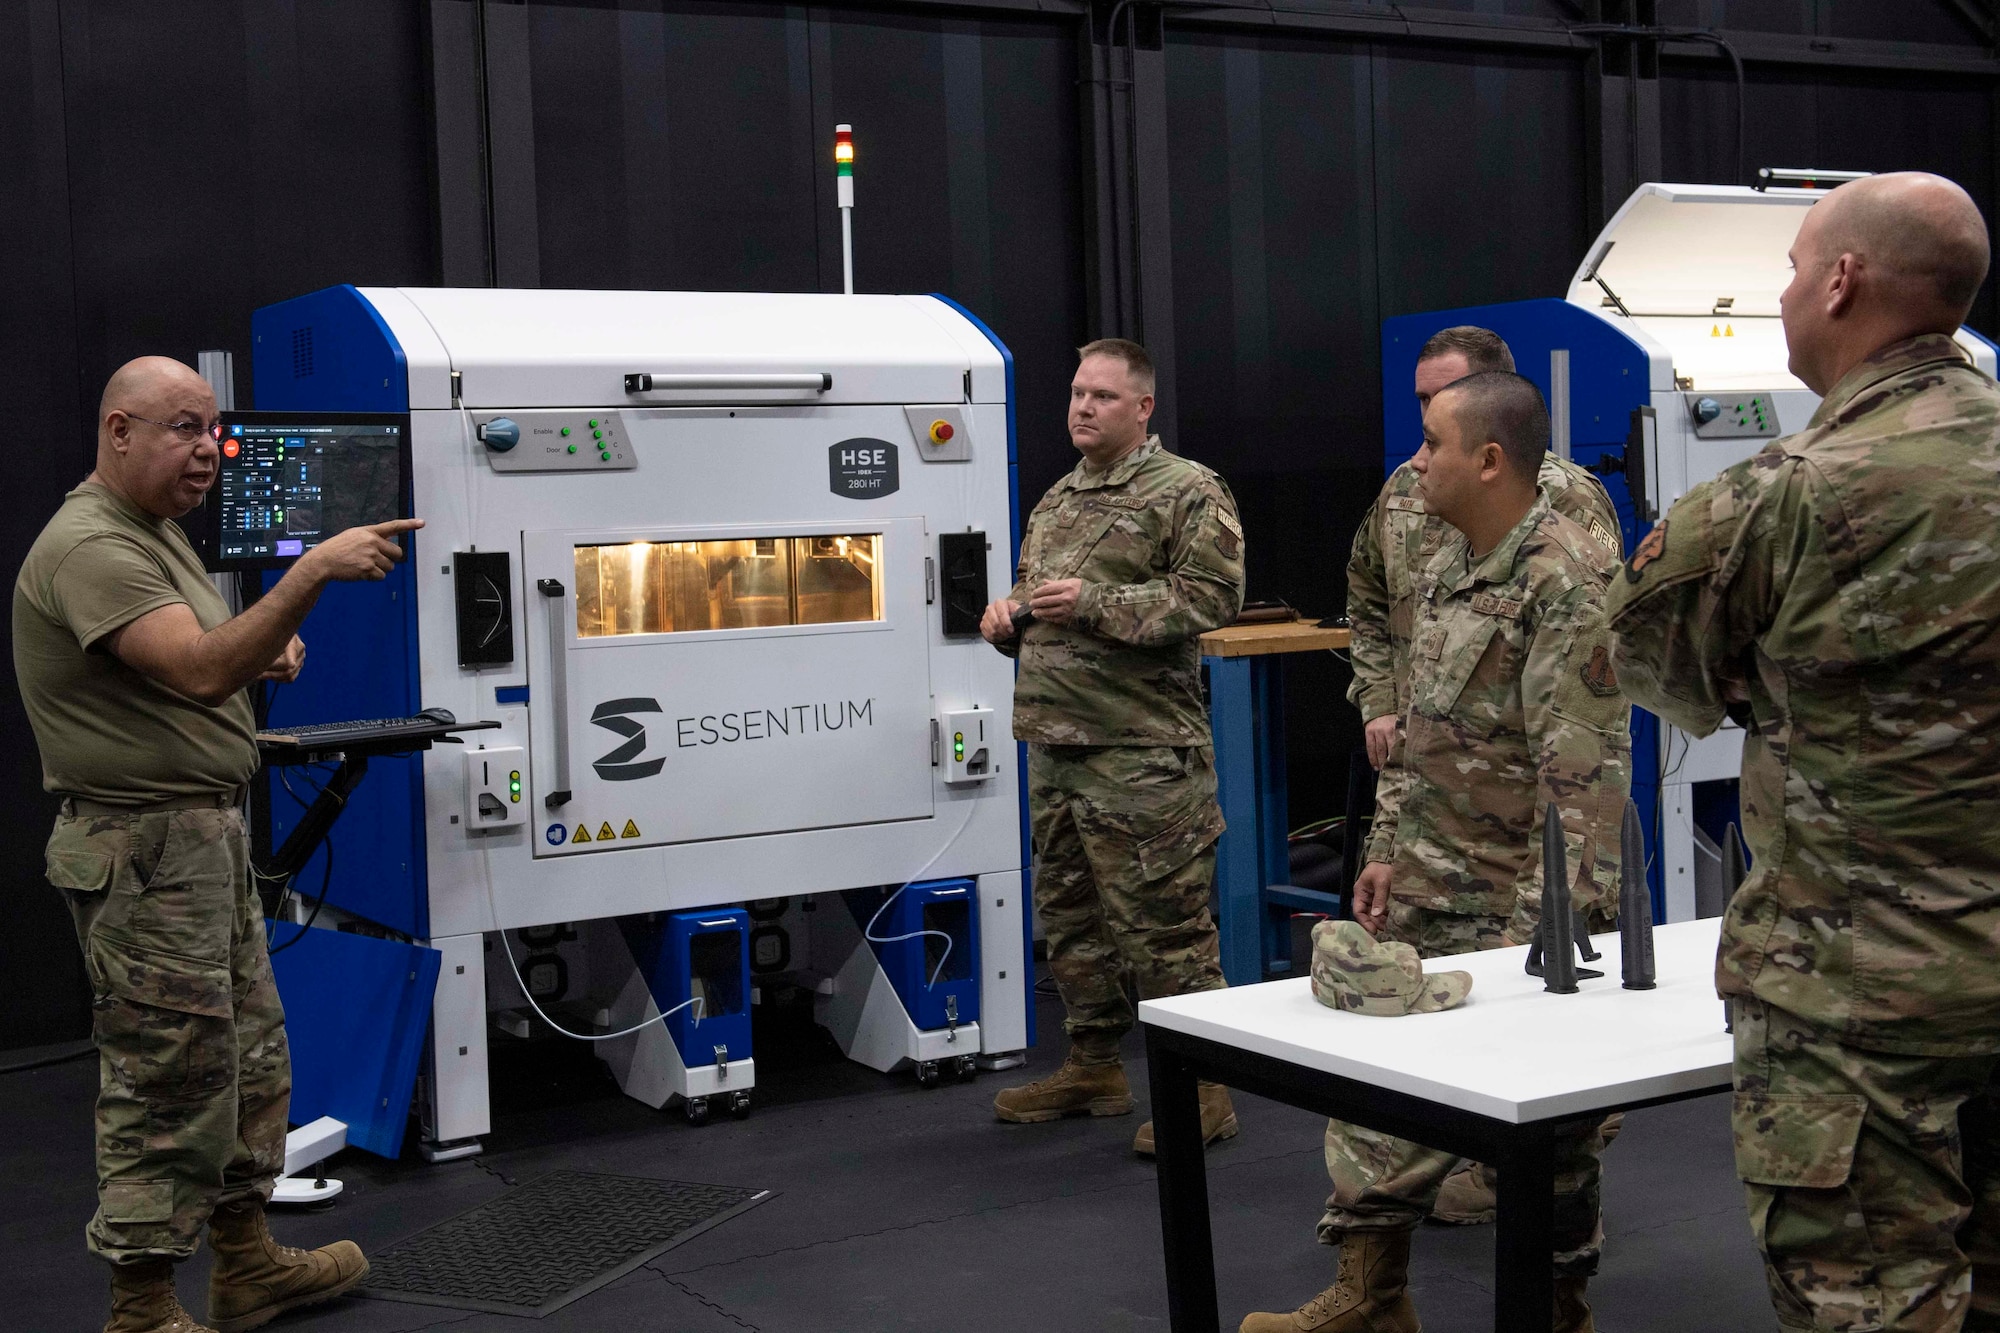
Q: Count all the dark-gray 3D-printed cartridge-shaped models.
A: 3